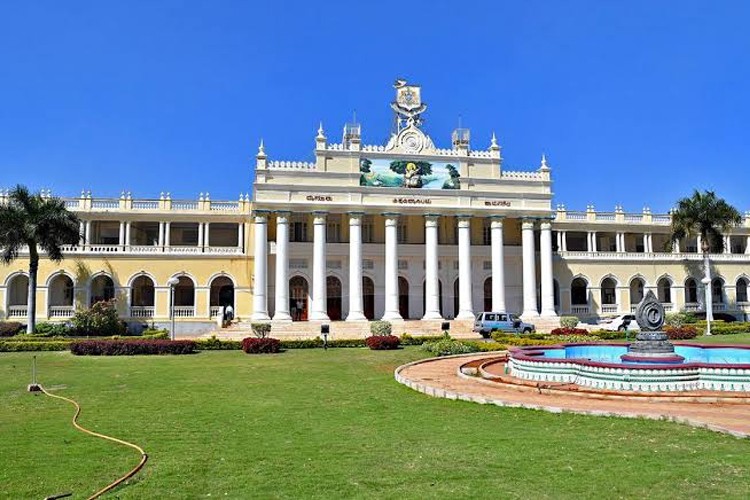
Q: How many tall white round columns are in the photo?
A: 10